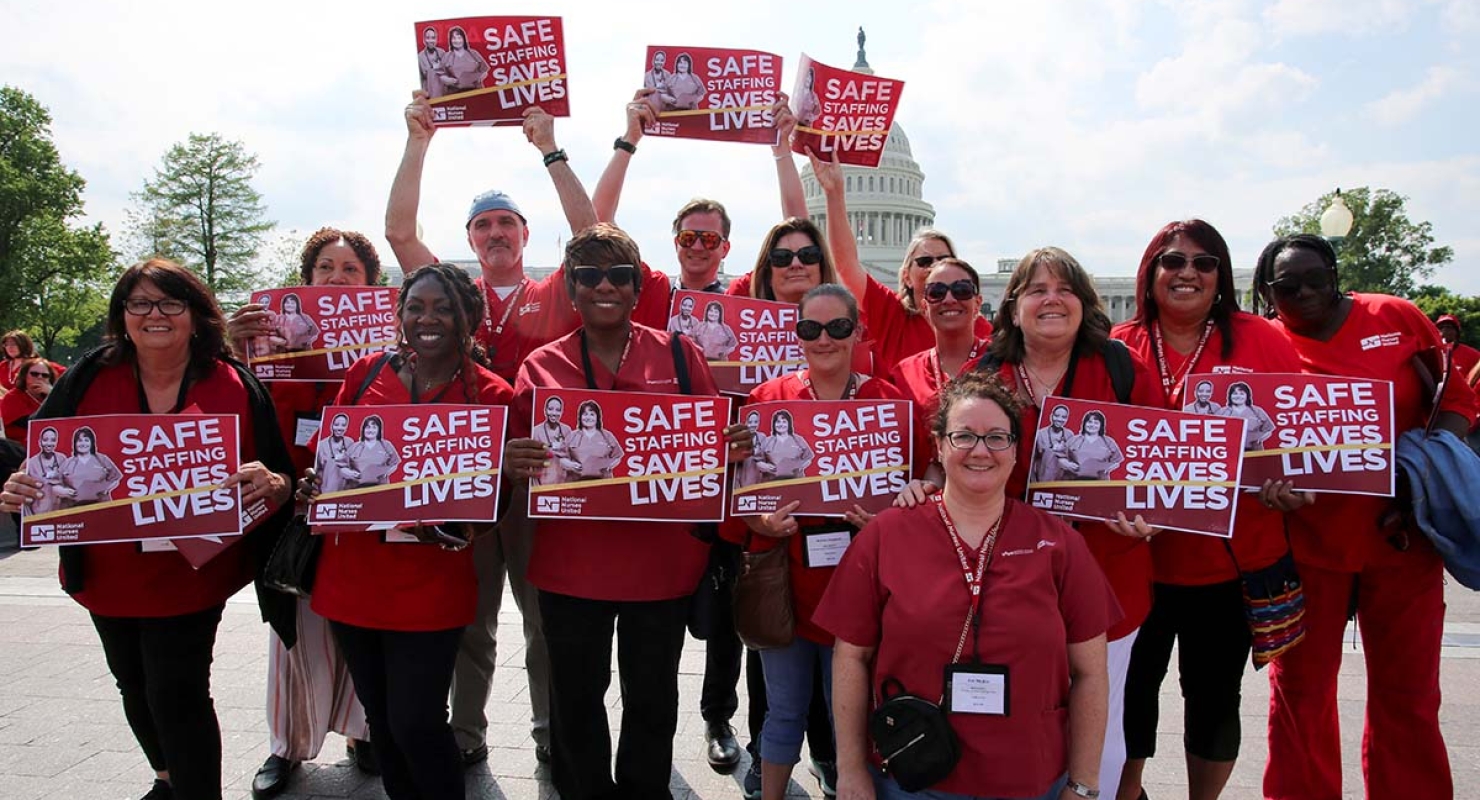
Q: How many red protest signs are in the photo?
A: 11